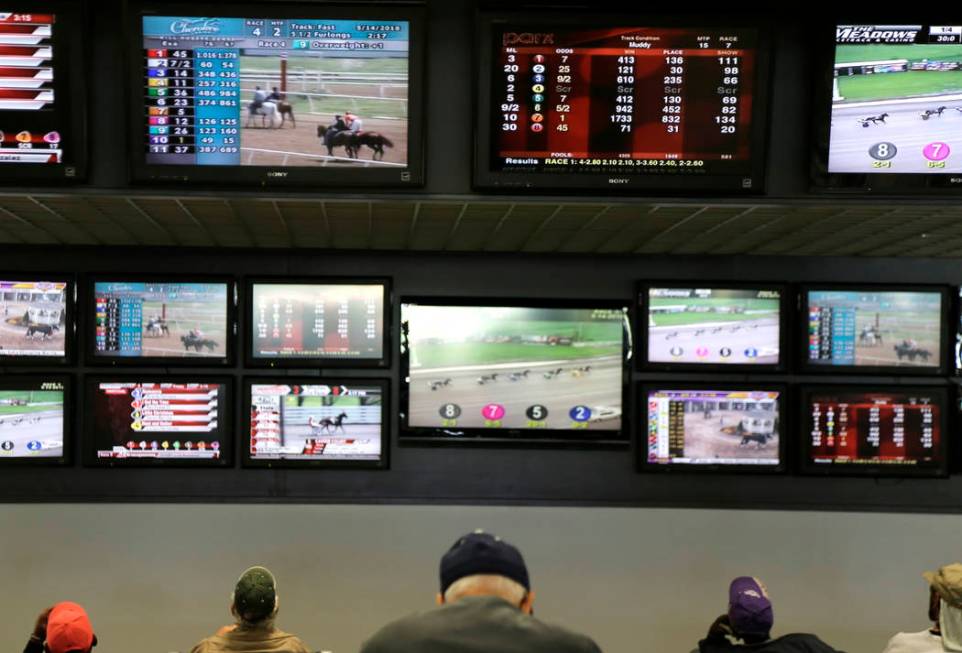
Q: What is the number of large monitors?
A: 5